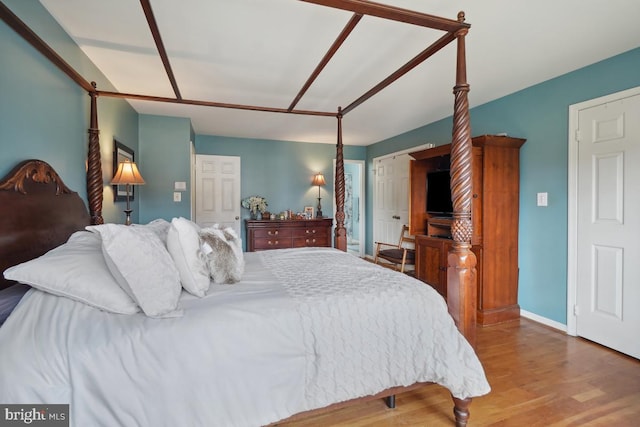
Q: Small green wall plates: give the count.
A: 0